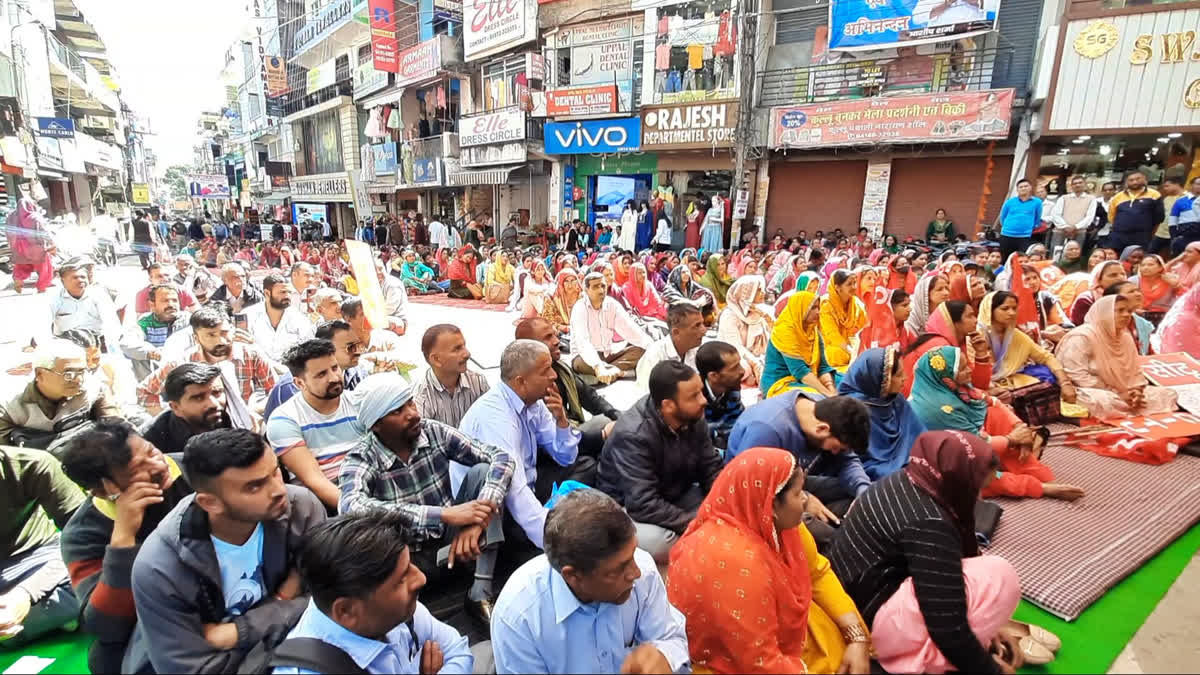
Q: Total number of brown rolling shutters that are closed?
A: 2